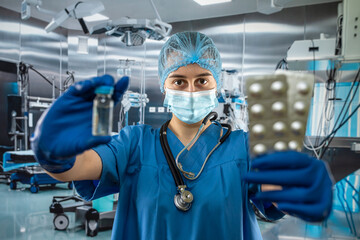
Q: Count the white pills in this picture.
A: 12